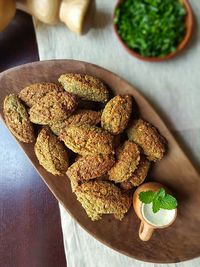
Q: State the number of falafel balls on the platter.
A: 13